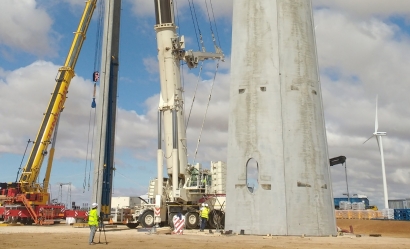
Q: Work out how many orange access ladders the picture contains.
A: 1